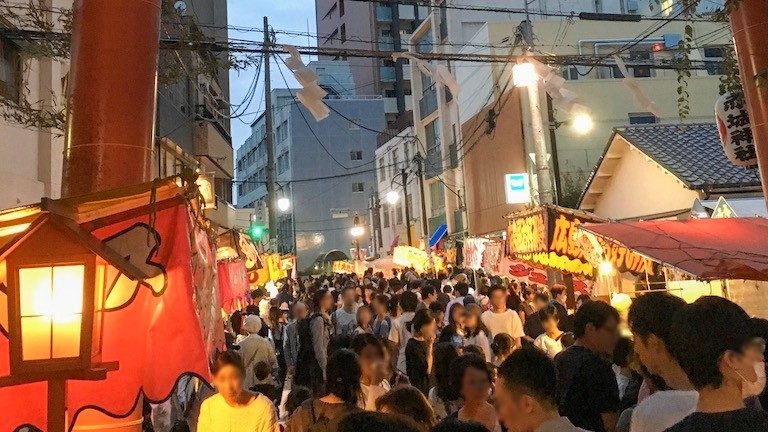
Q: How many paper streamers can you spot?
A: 4